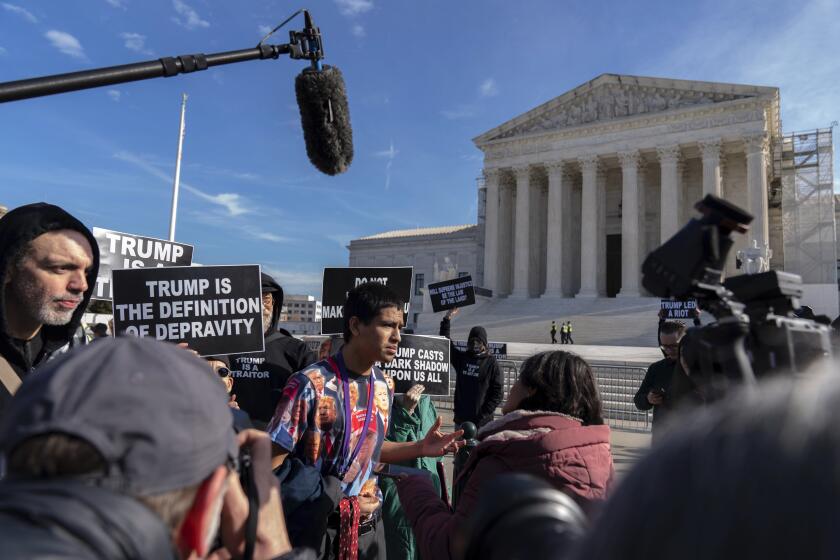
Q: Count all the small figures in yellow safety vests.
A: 3